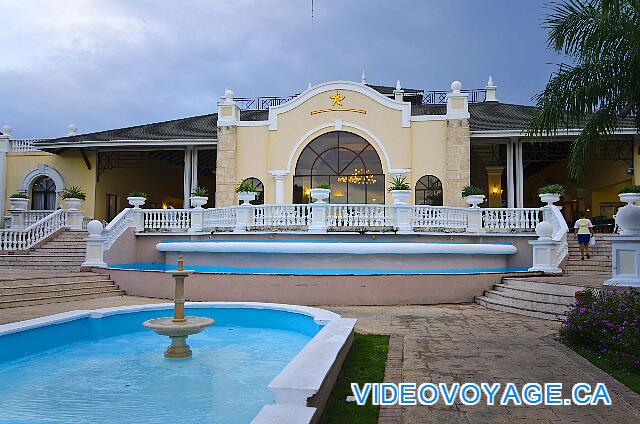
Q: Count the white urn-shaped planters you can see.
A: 10